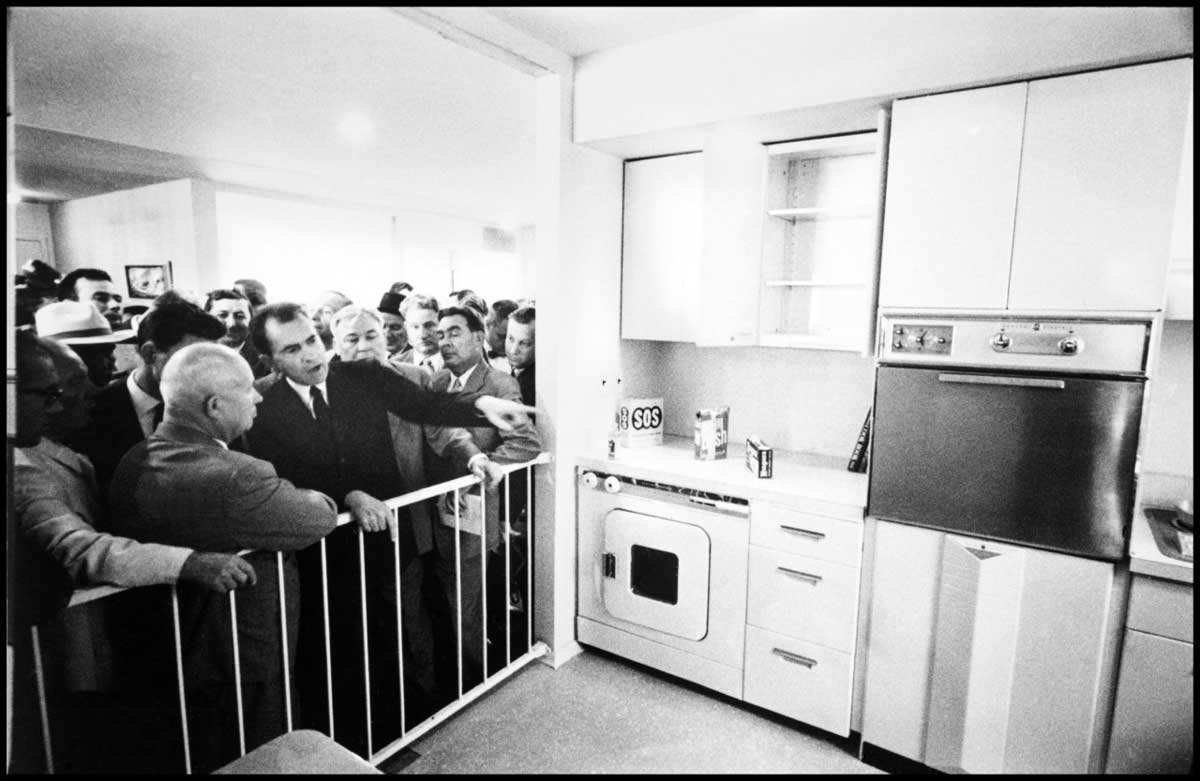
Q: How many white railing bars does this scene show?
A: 11